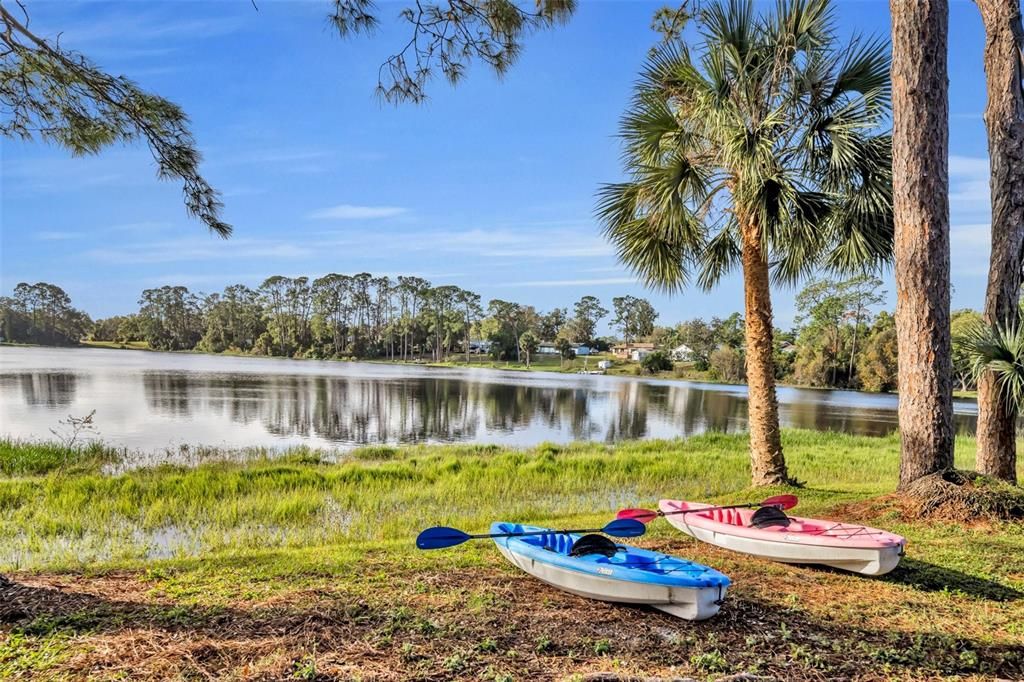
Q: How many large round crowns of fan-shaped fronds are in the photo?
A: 1